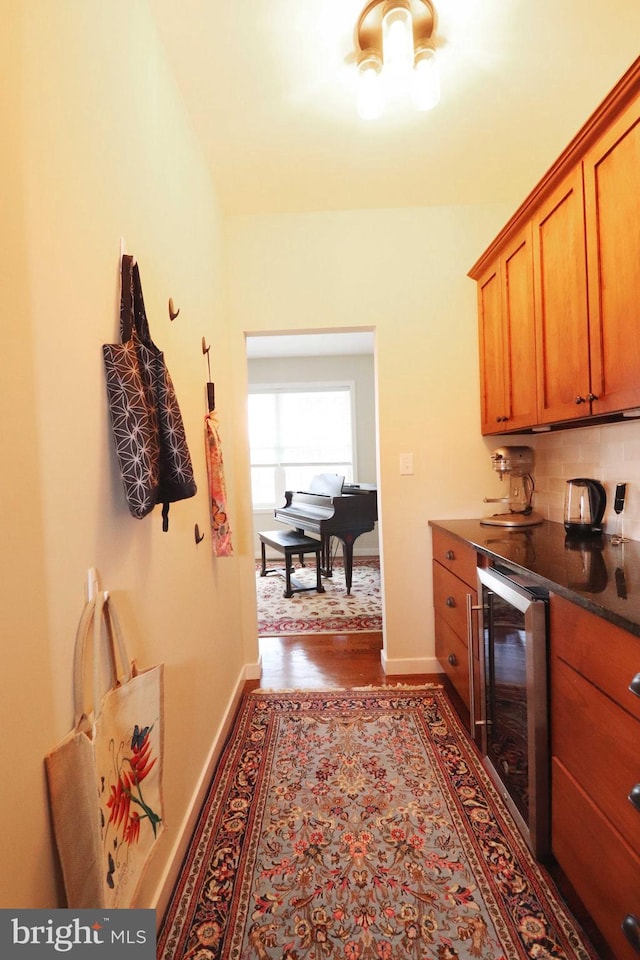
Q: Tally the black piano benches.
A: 1